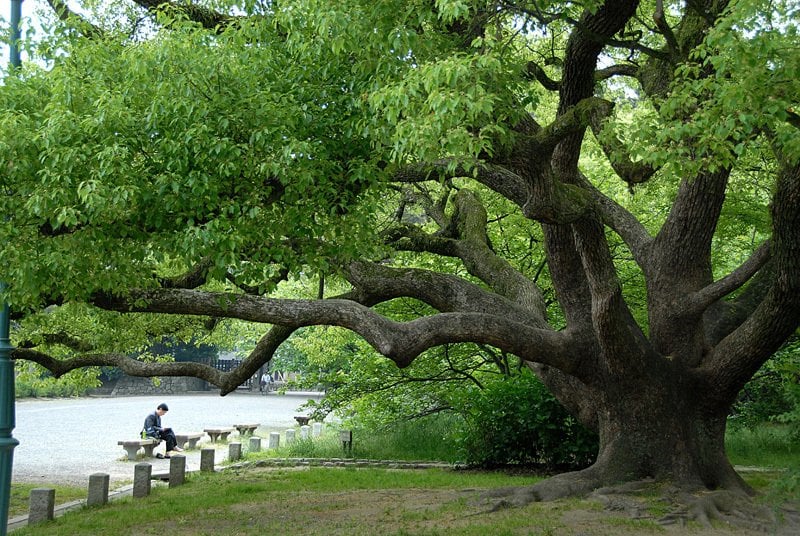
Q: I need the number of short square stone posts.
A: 11